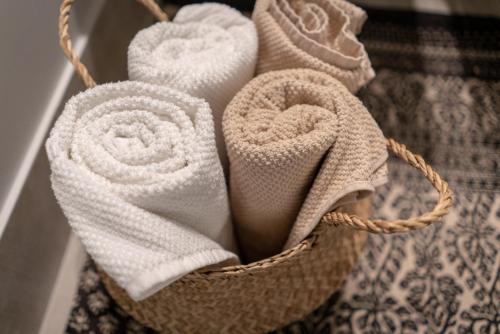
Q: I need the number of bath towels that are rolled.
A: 4